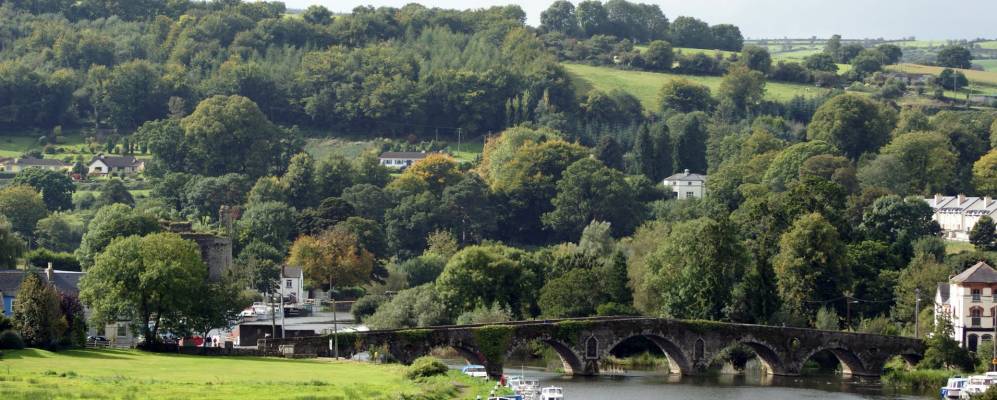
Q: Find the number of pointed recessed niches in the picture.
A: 2